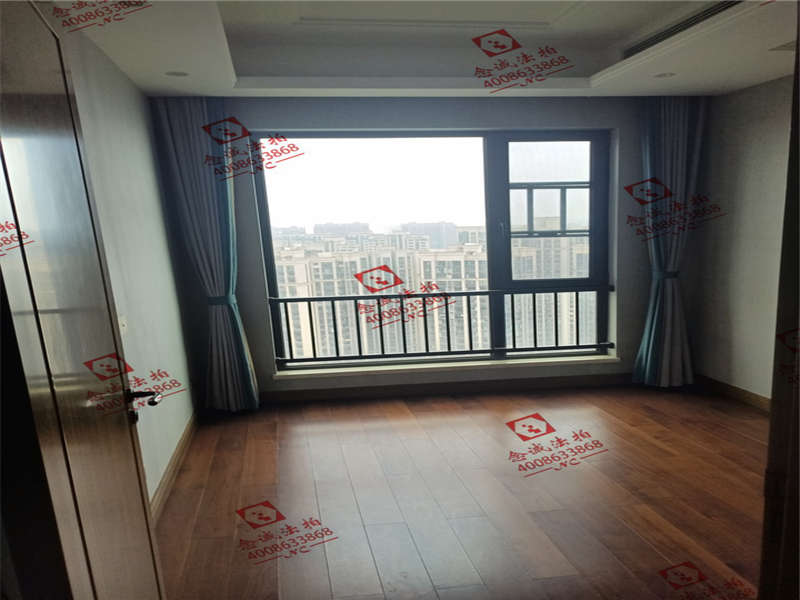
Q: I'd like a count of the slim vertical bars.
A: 13